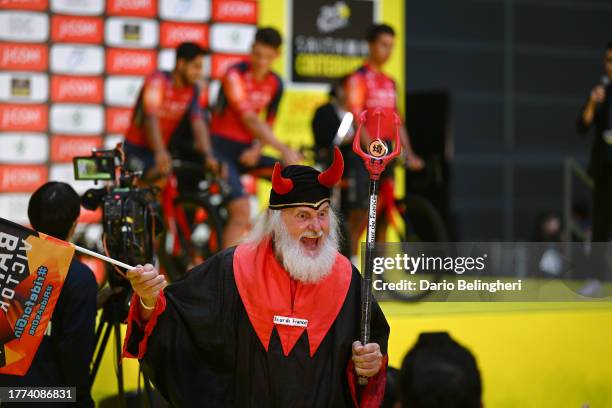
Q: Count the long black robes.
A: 1